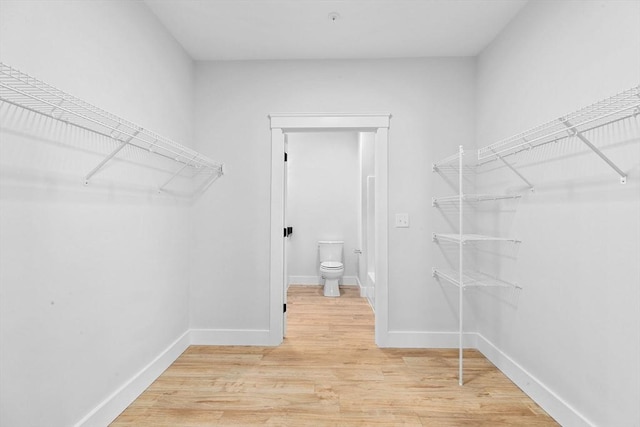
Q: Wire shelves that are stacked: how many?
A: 4